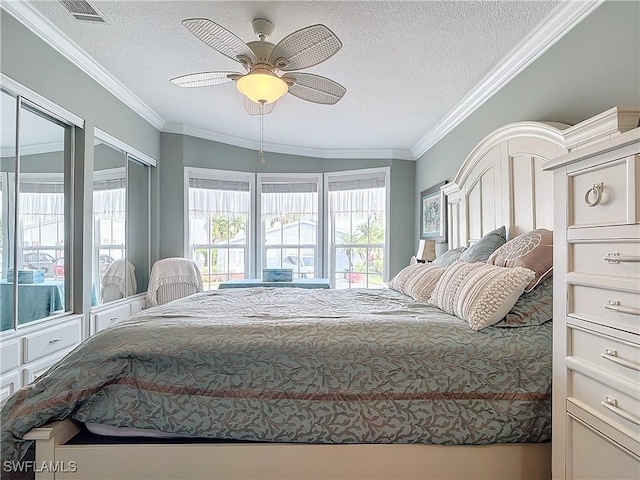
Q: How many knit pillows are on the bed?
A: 2